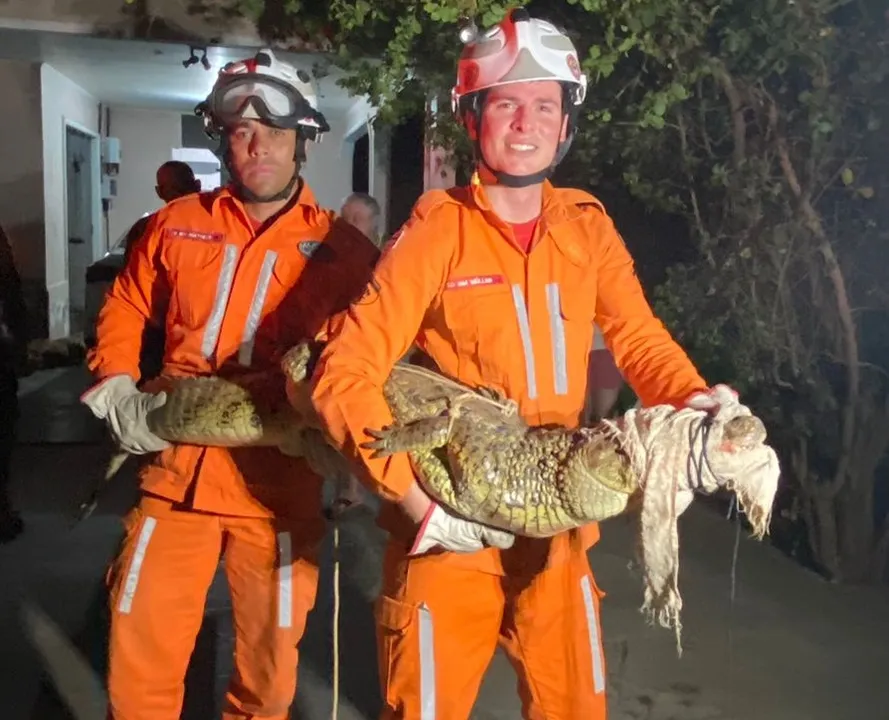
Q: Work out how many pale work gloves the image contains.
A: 3